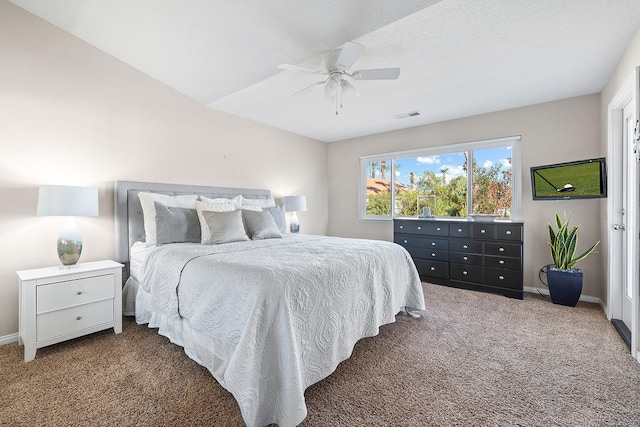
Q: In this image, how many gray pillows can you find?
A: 4